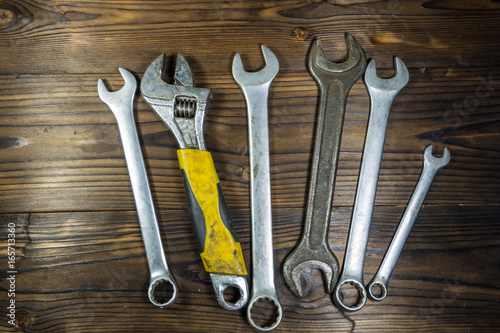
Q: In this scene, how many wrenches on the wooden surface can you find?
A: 6